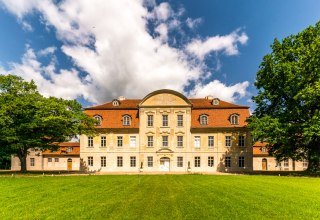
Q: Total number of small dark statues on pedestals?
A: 2